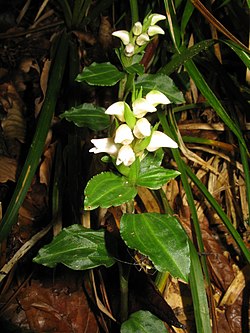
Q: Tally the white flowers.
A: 14